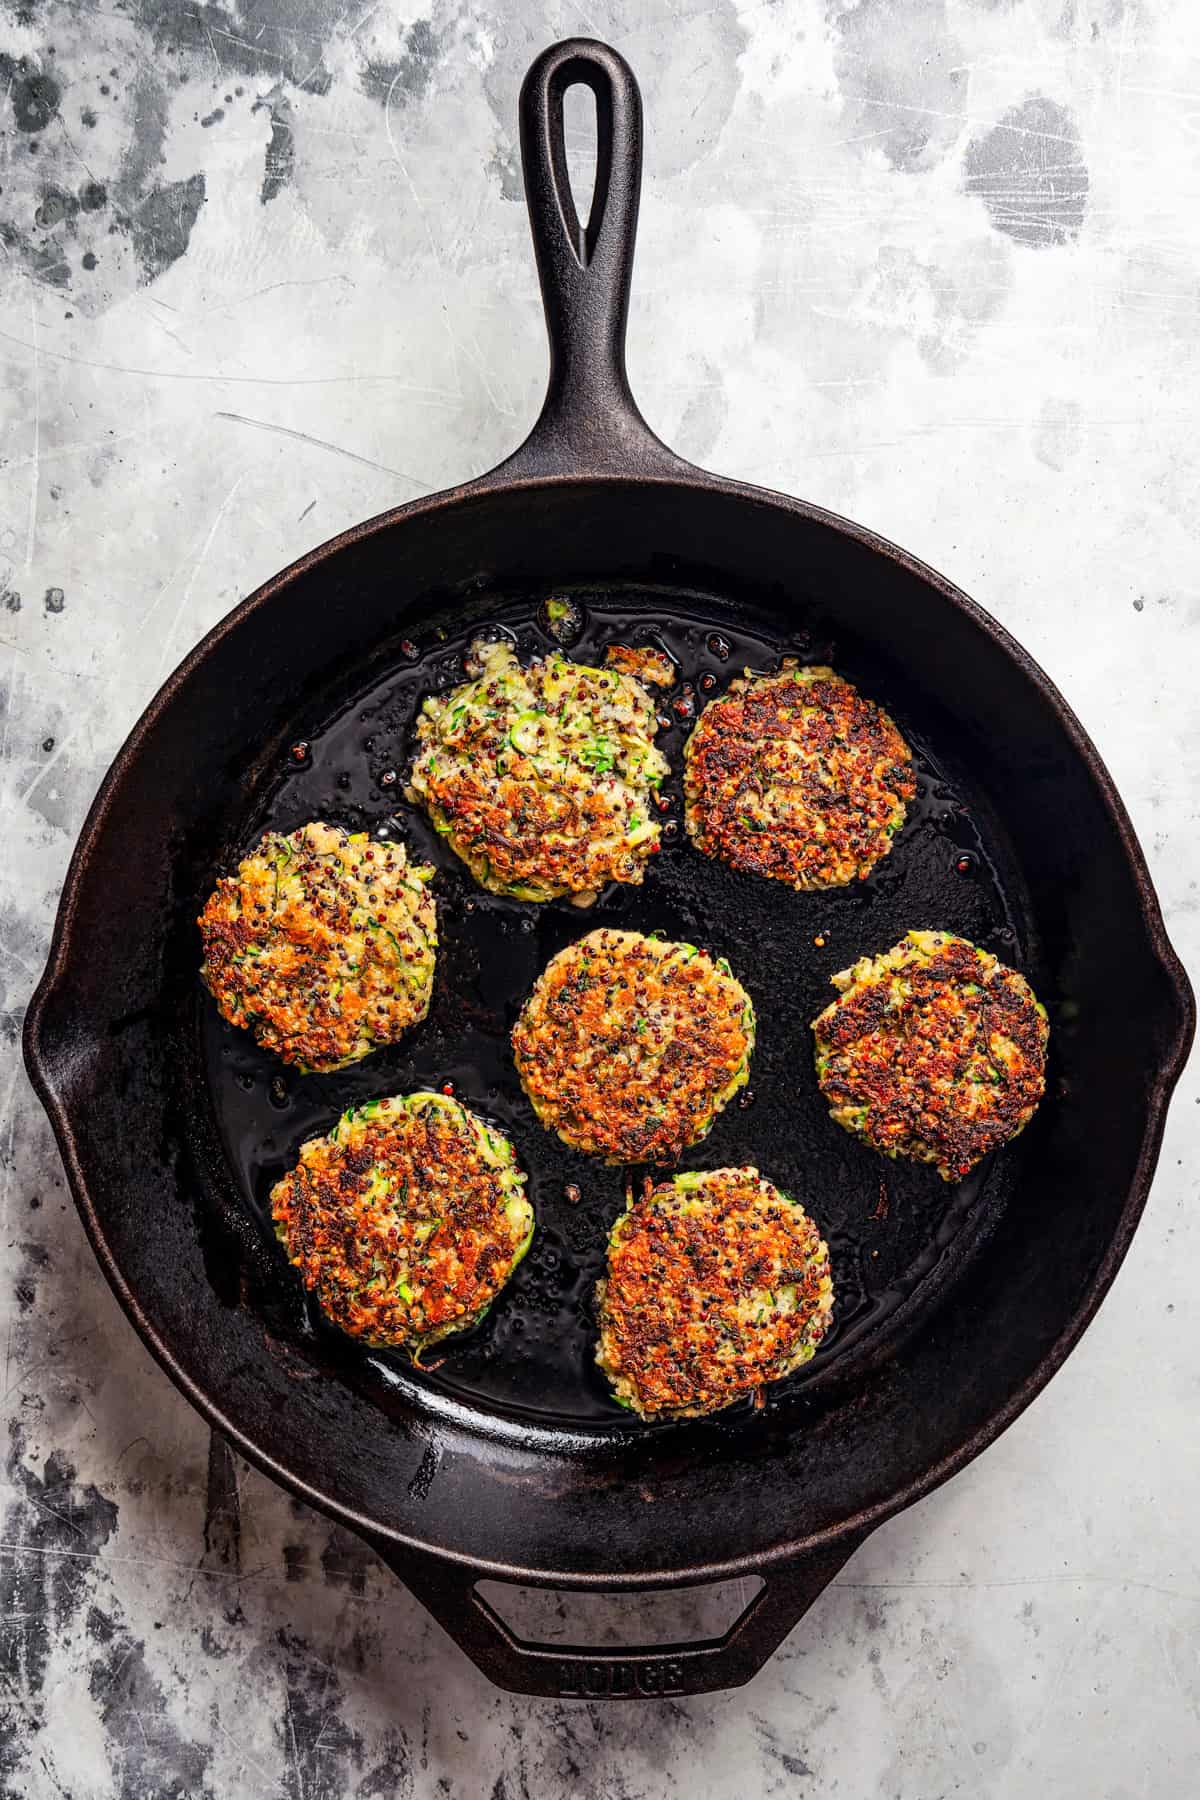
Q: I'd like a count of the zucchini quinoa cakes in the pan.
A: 7